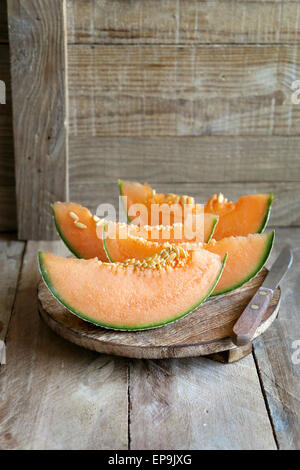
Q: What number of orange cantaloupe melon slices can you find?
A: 4